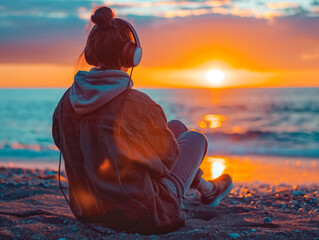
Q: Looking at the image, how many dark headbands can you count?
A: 1